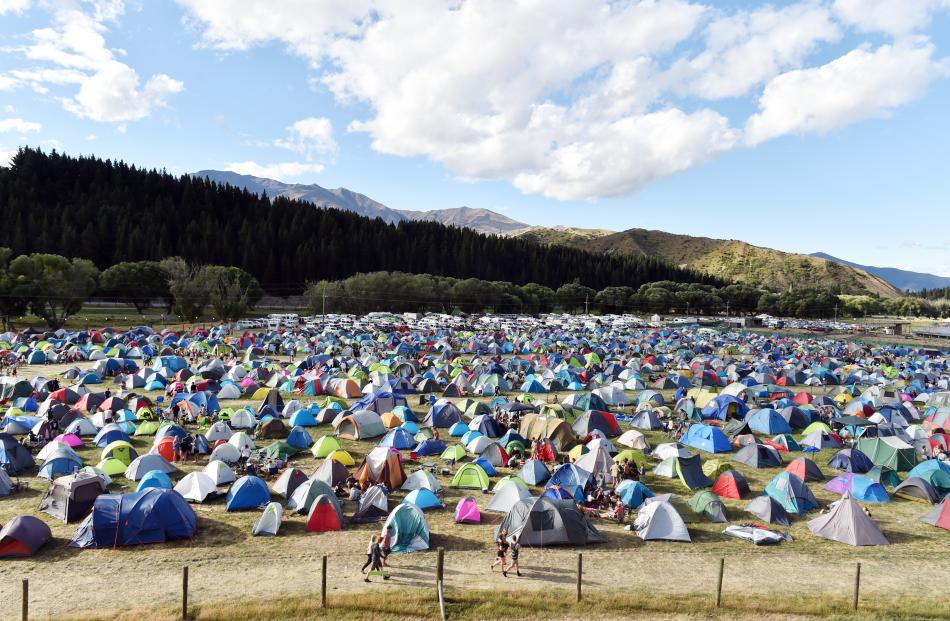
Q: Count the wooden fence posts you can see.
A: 7